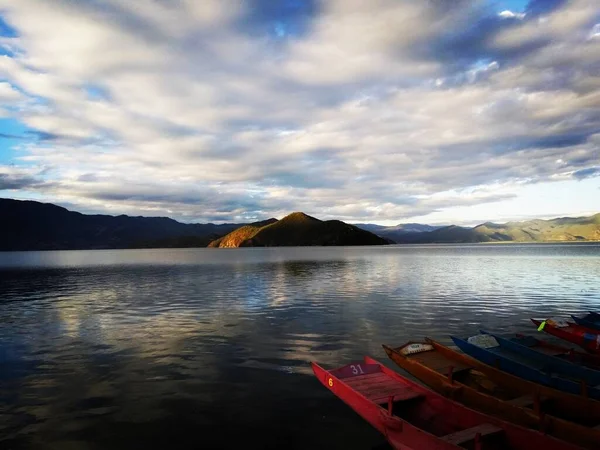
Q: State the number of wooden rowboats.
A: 6